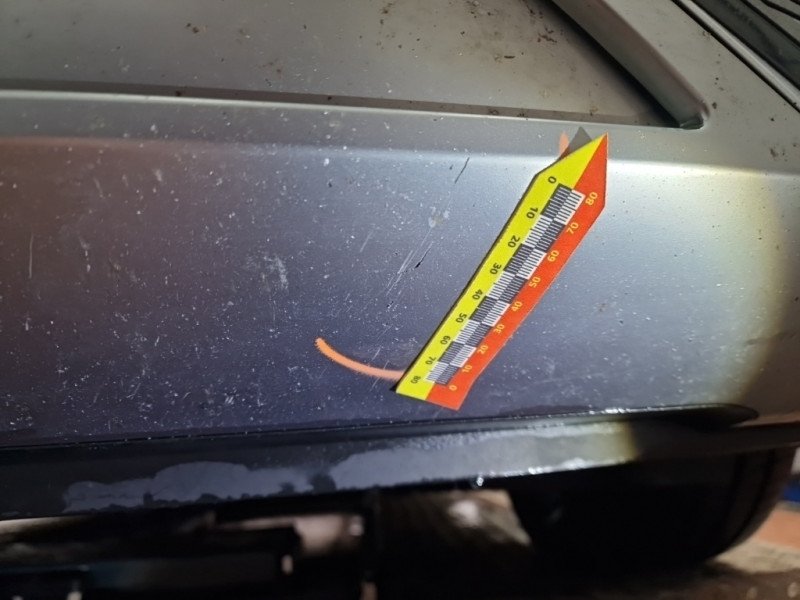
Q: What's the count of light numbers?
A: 9